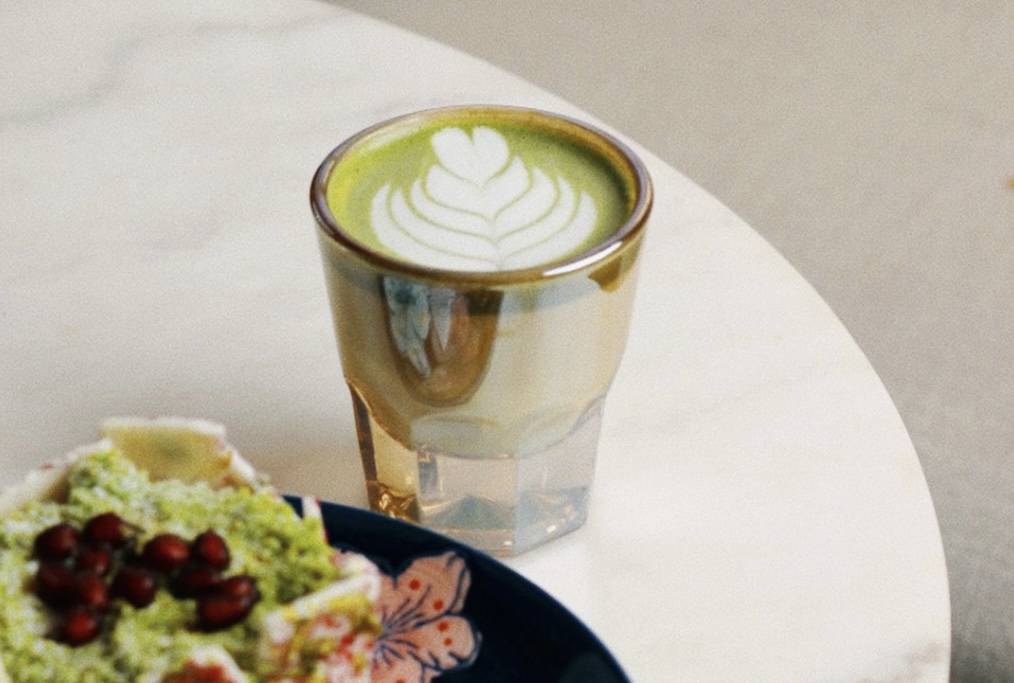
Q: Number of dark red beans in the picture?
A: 12